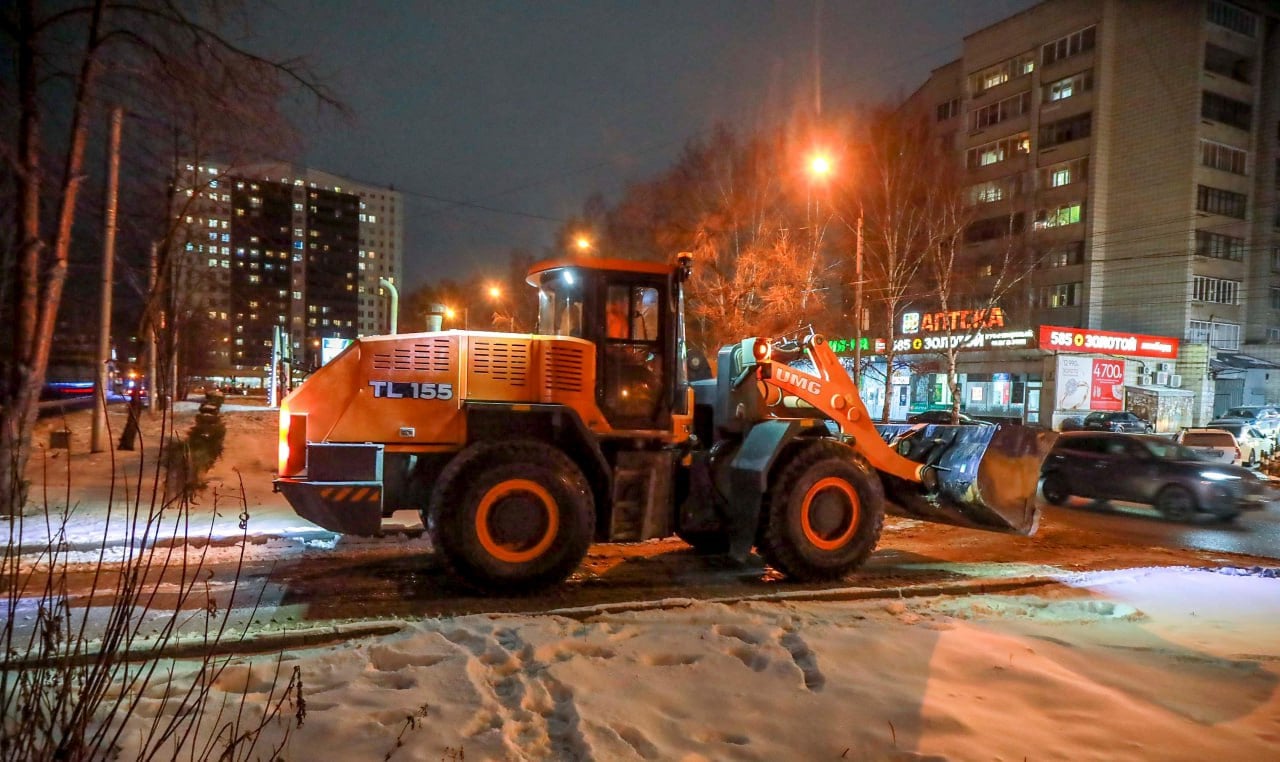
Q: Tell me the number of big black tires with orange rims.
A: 2